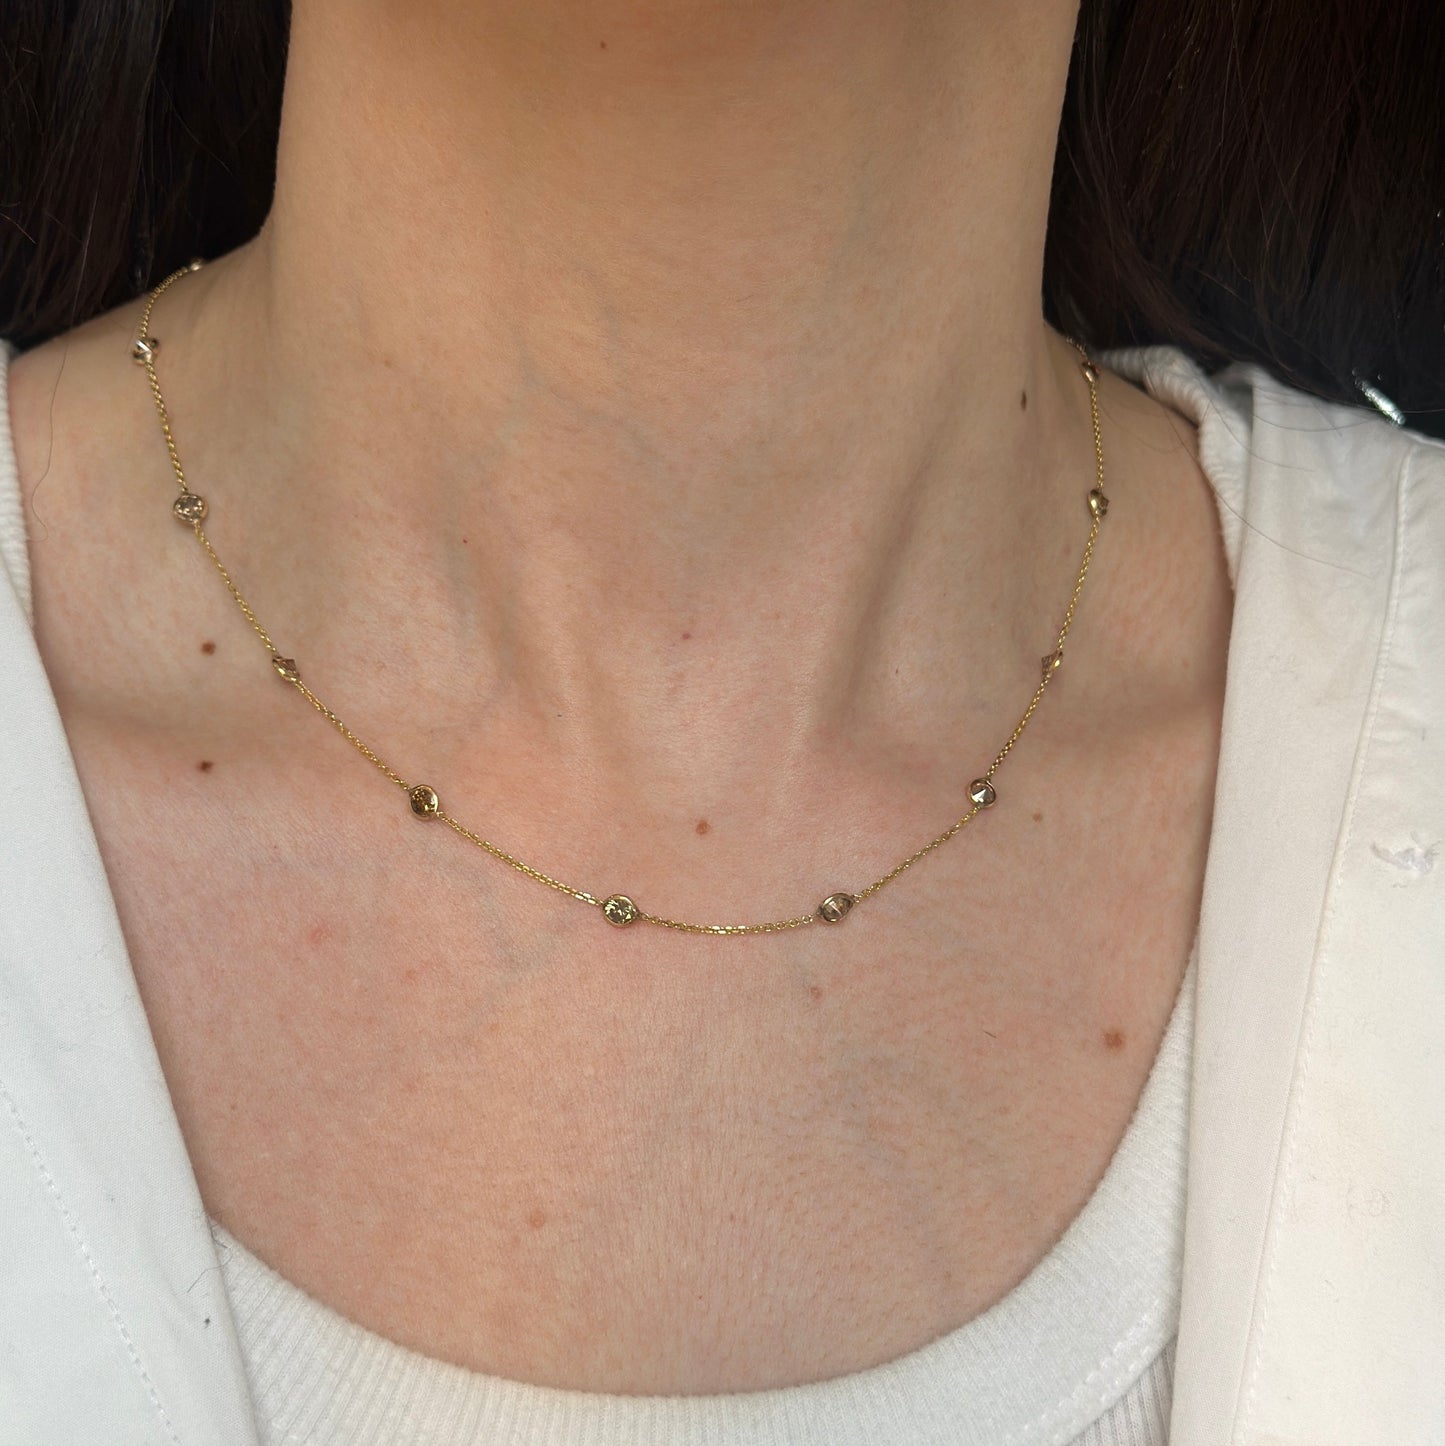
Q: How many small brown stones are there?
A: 11